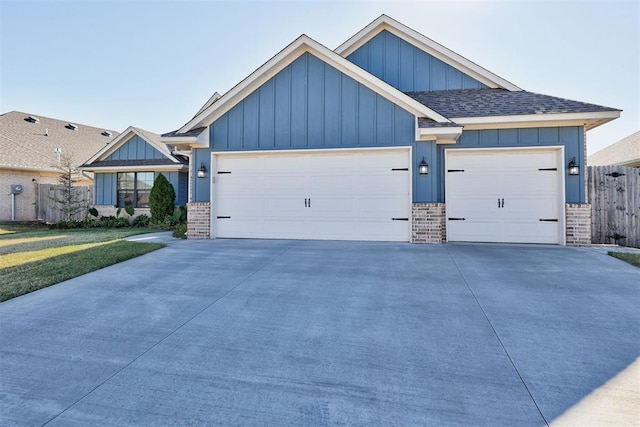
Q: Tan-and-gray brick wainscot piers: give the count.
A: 3